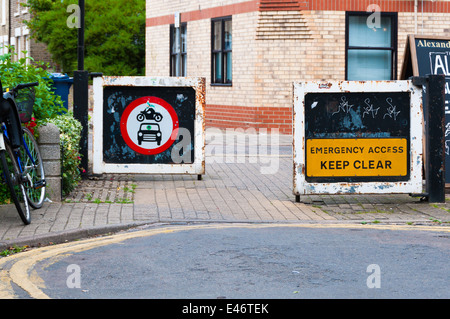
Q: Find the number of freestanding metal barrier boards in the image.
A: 2